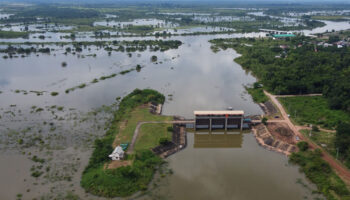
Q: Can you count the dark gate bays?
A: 3